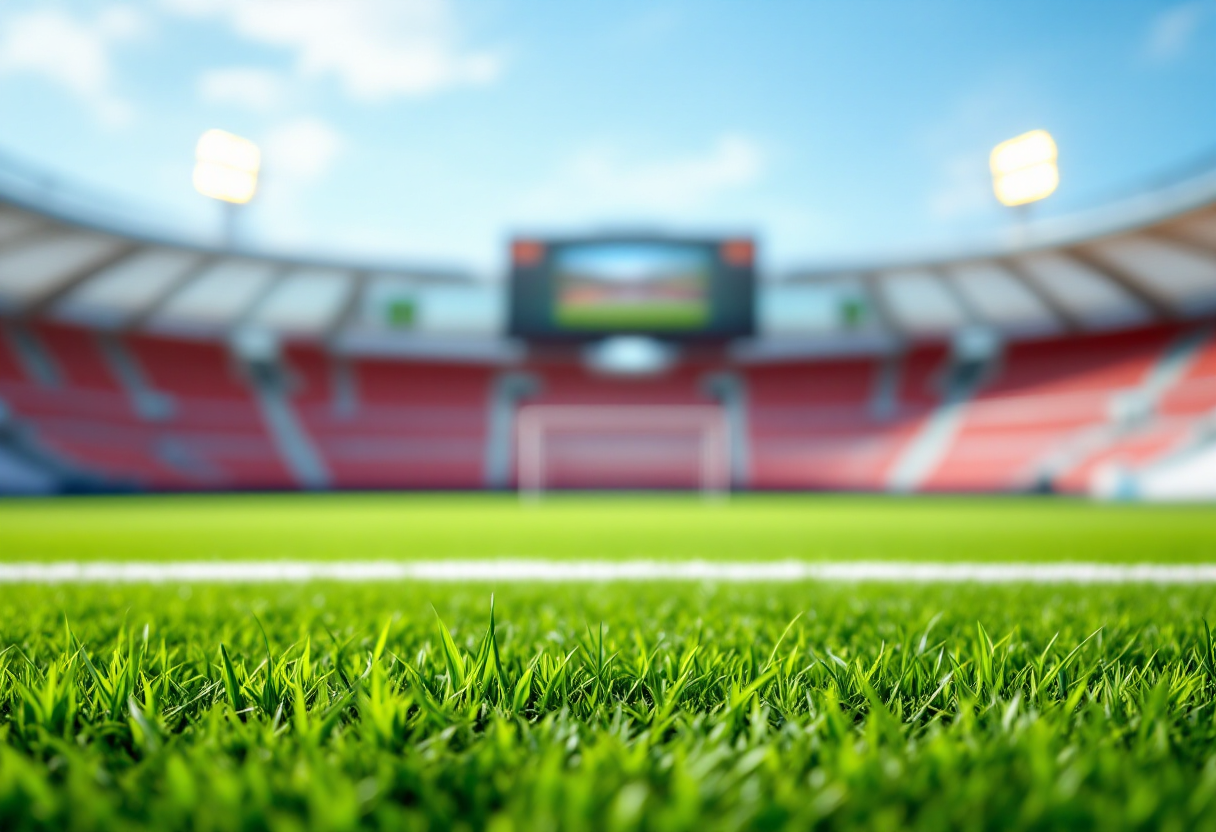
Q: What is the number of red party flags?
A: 0